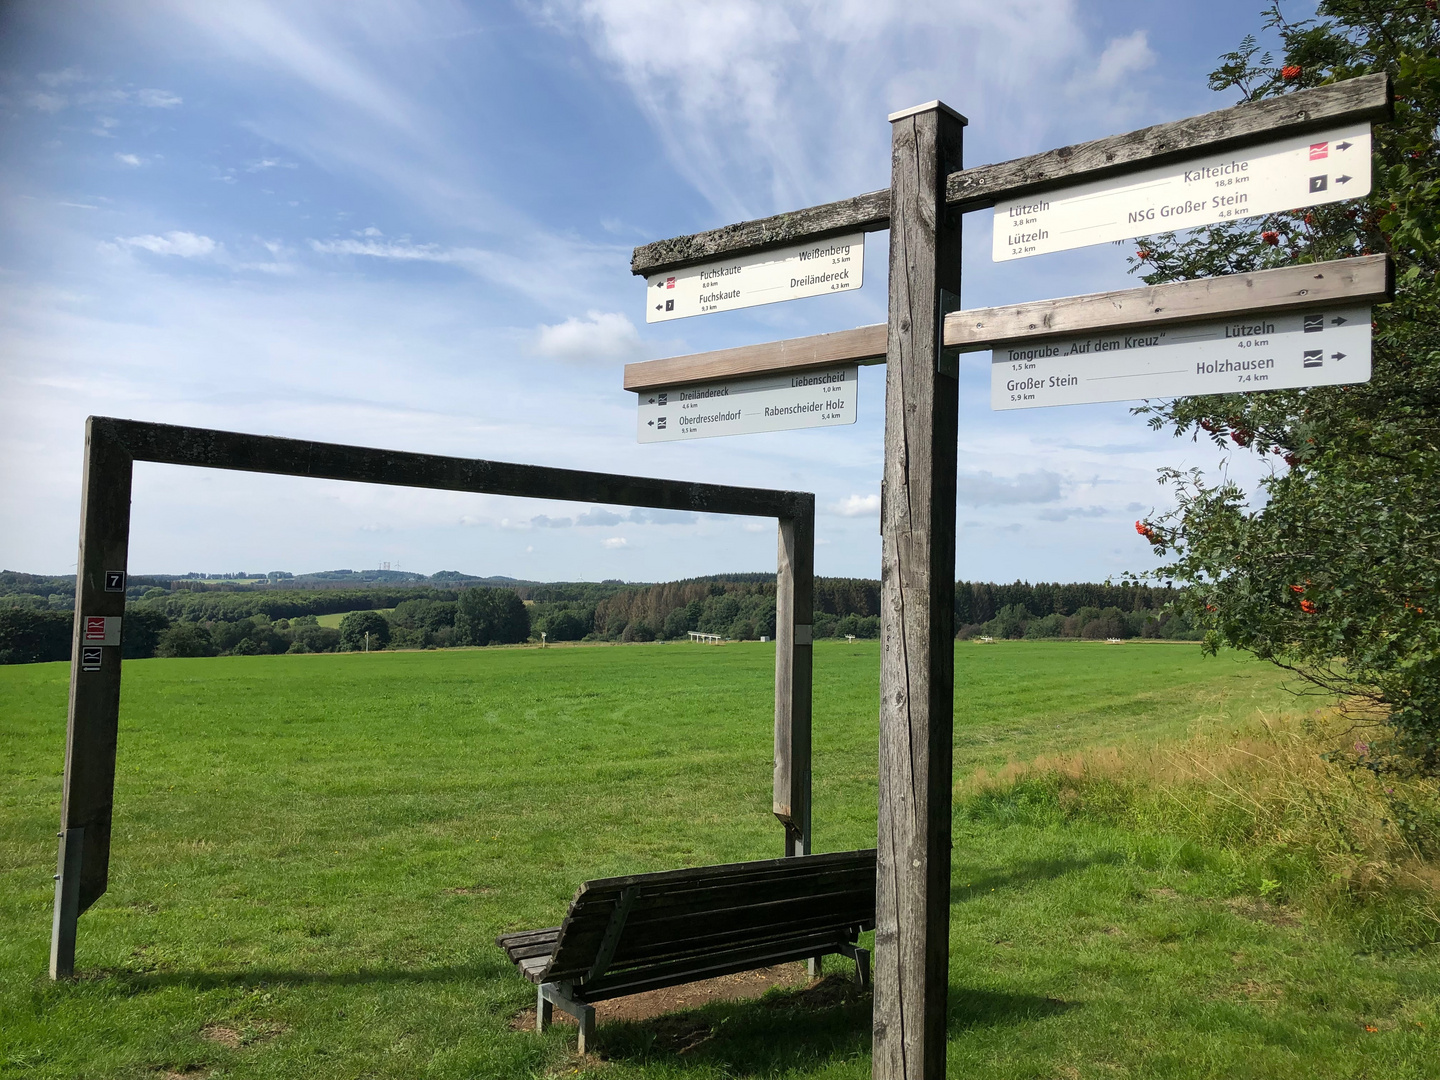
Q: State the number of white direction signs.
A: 4